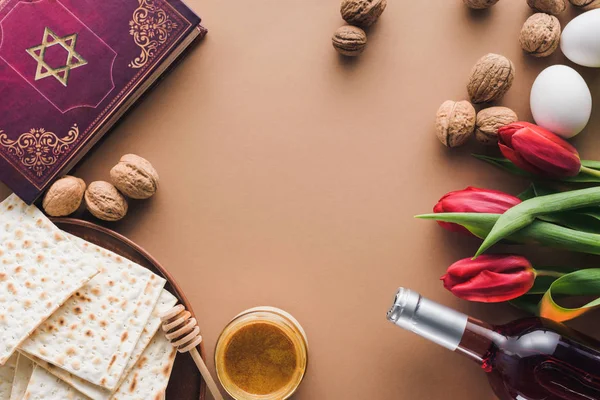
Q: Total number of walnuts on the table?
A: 12